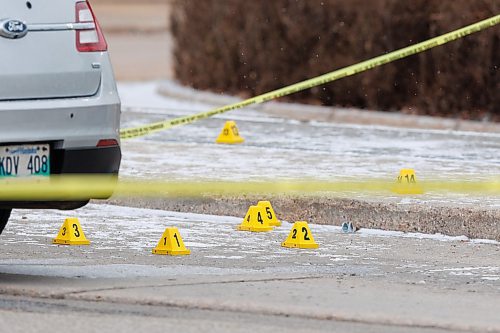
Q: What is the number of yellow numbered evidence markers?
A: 7